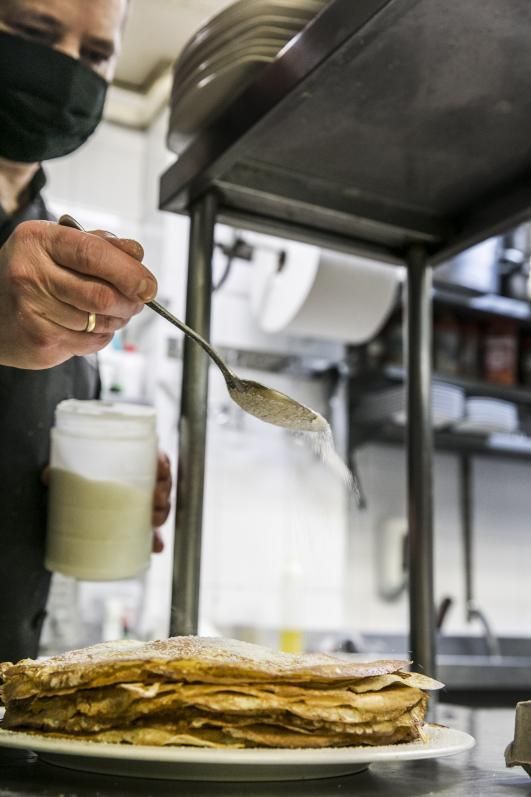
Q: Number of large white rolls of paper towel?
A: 1